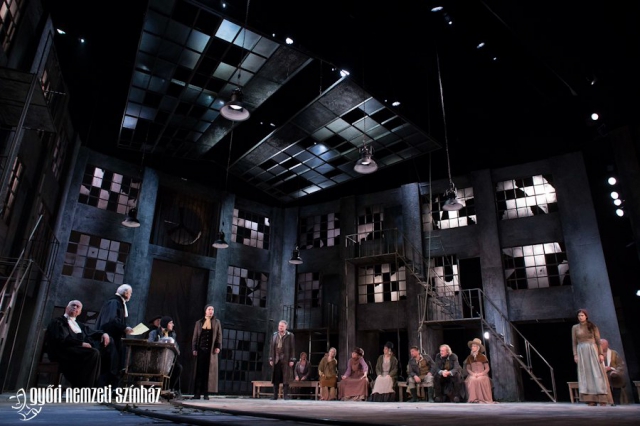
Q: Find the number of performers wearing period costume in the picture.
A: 15